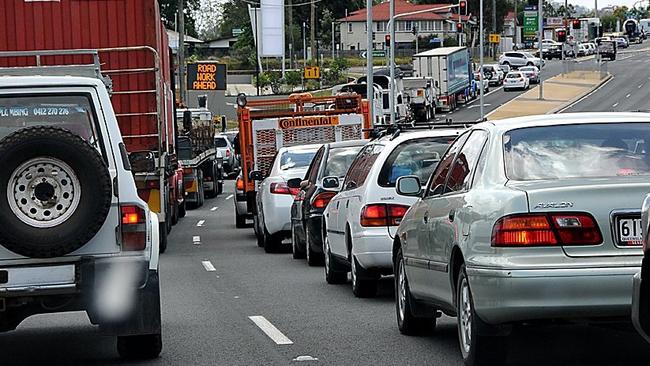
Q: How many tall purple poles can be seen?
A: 0